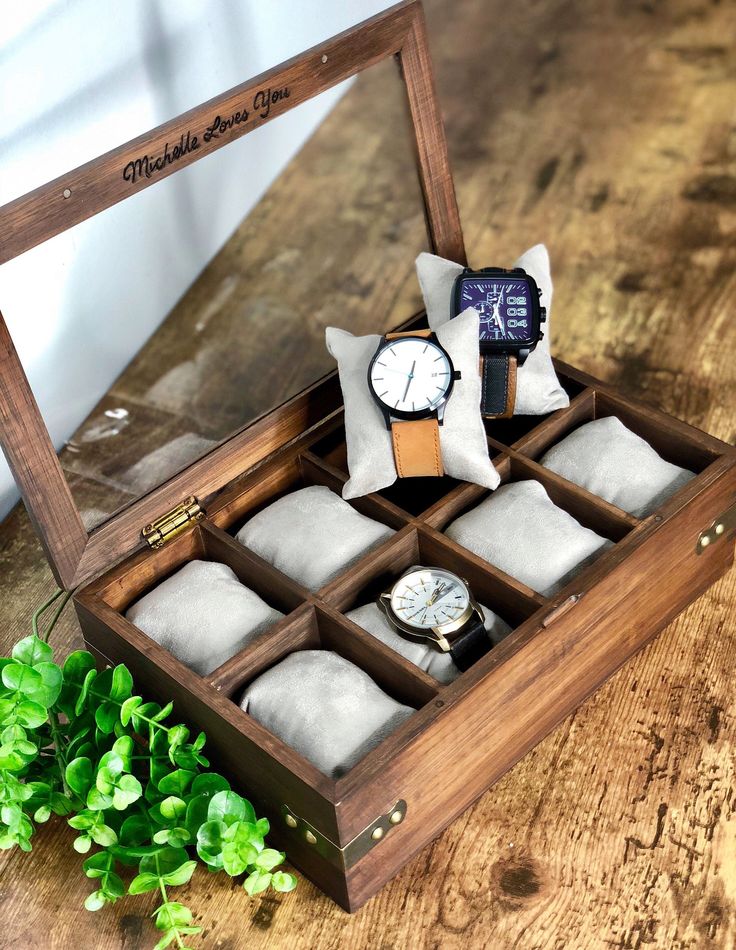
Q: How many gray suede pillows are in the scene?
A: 8